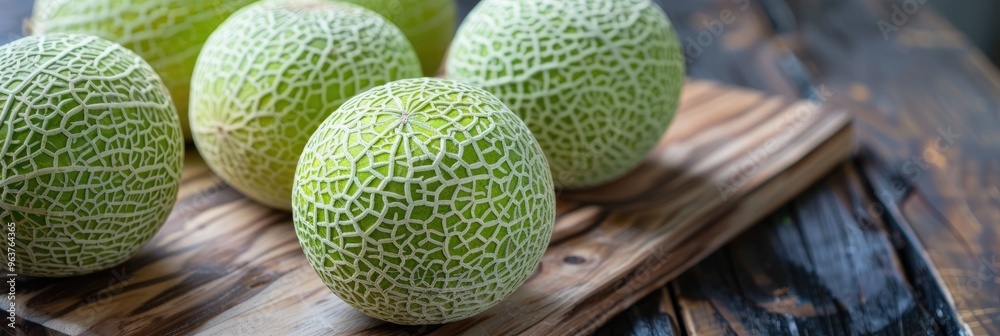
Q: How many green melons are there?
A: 6